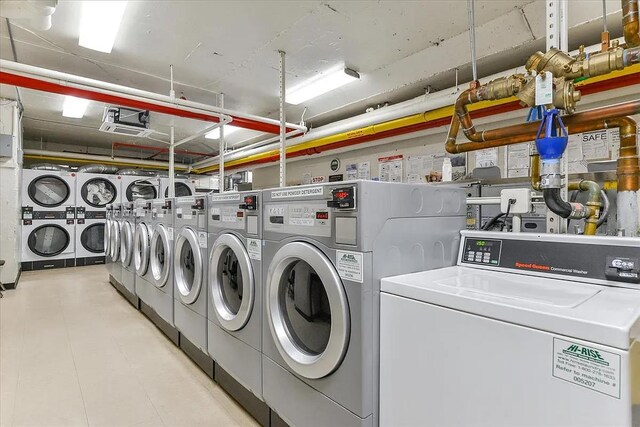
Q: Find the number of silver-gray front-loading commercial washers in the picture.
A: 8